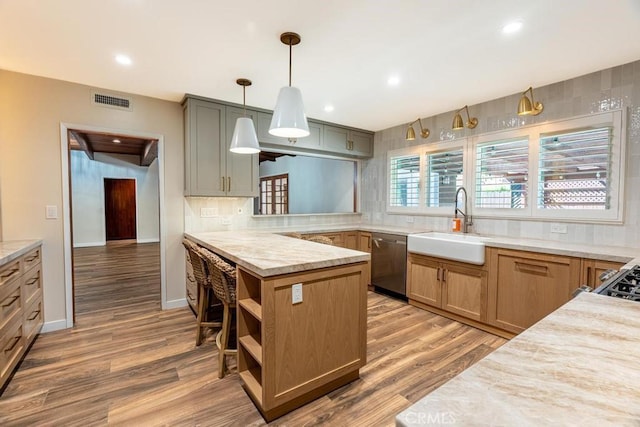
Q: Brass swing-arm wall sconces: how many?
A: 3